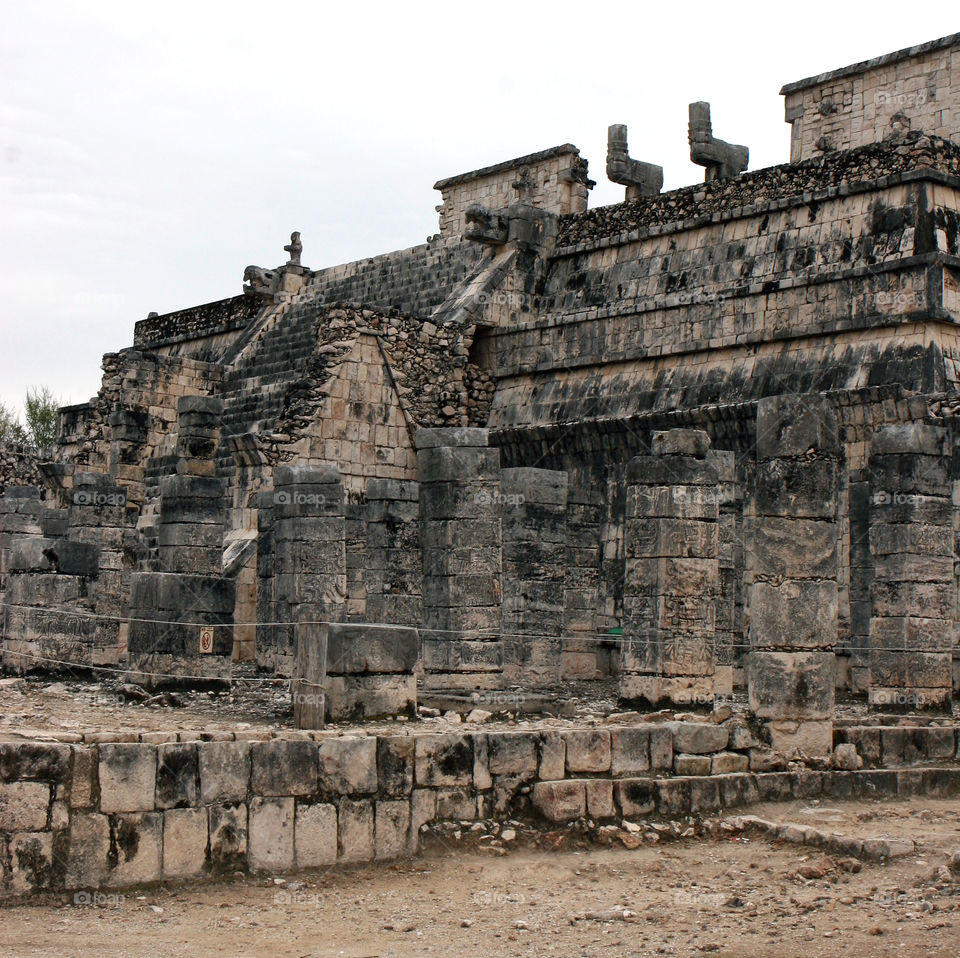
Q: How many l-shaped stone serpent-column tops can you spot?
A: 2